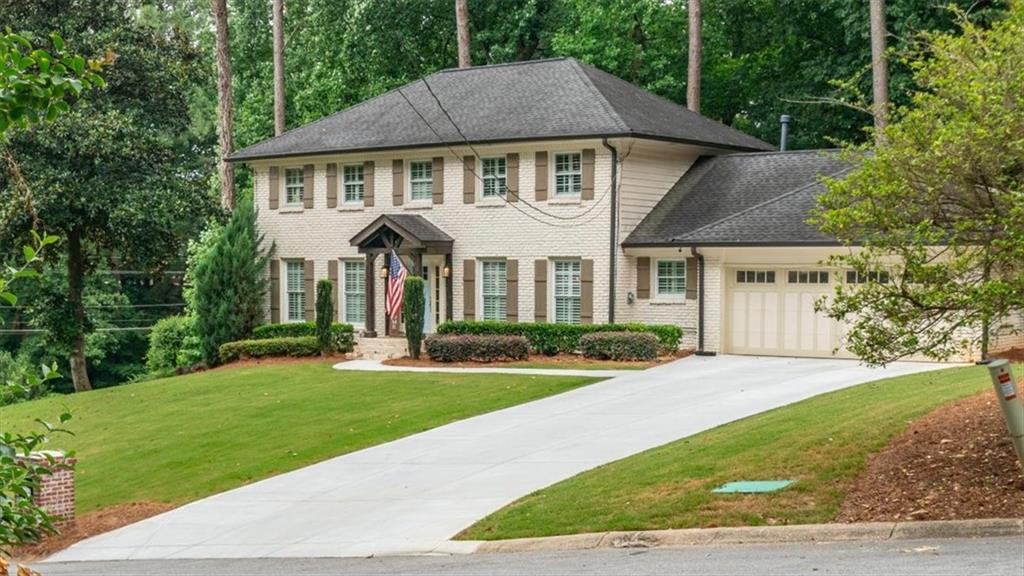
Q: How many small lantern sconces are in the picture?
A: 2